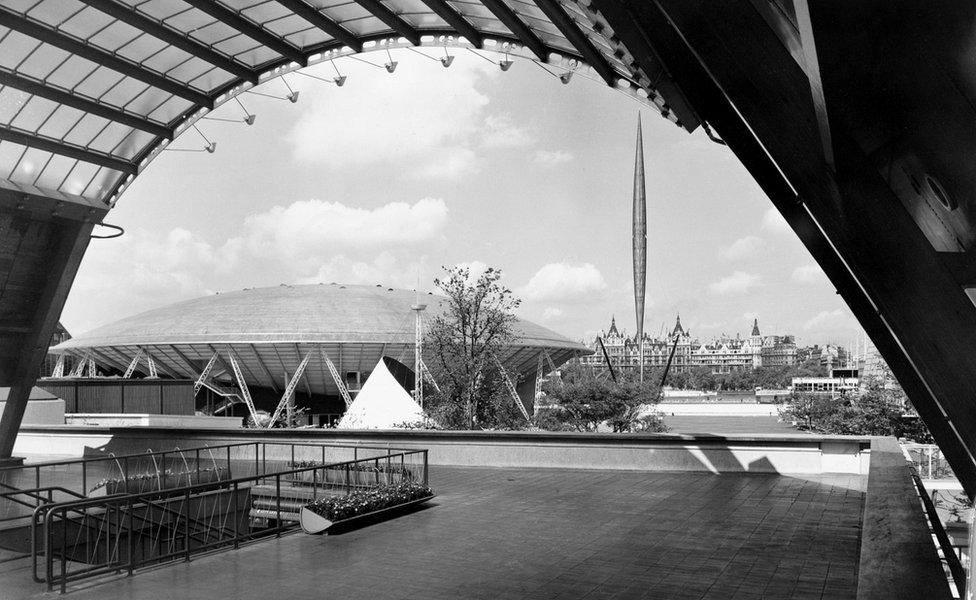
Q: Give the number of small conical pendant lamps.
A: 8